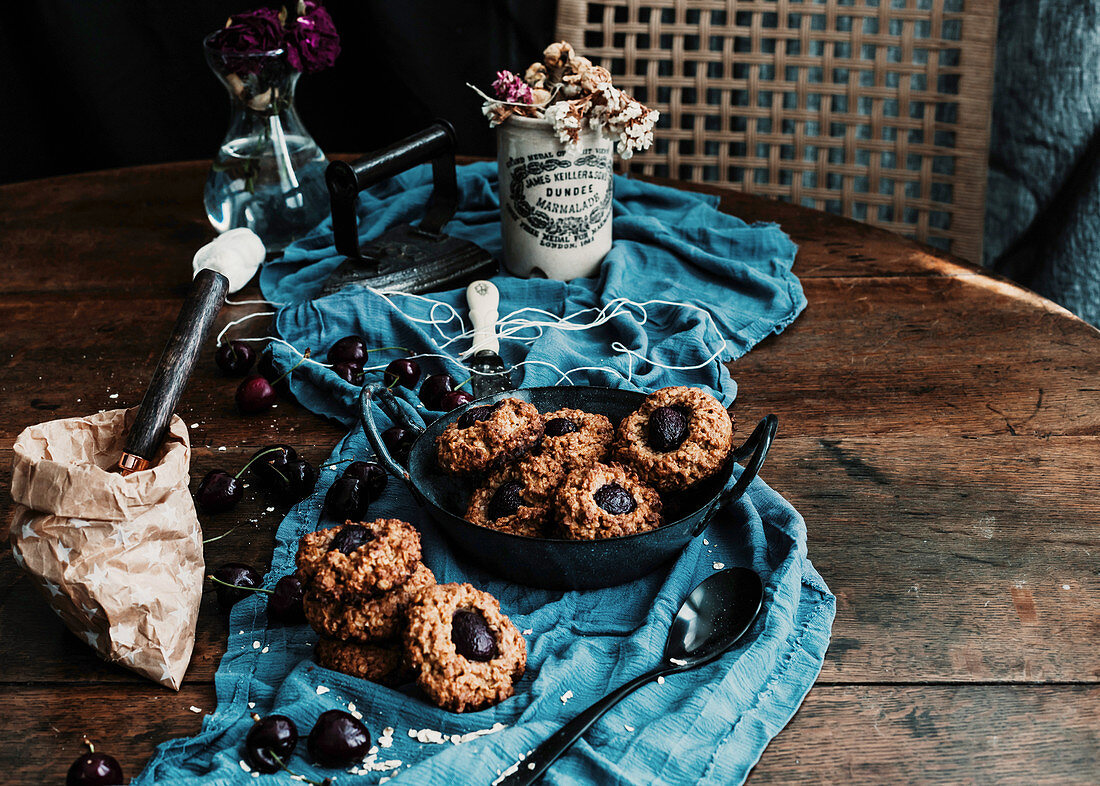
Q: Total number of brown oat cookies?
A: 9